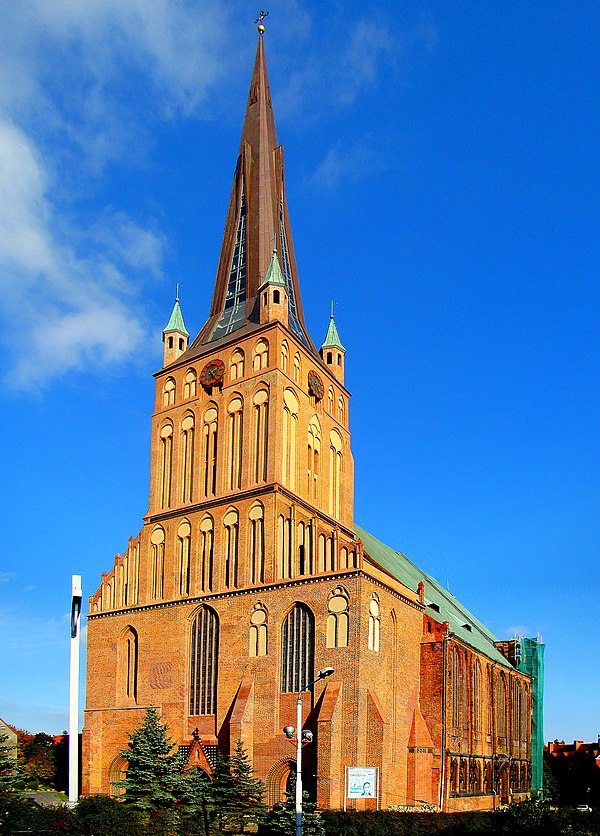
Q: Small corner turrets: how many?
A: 3